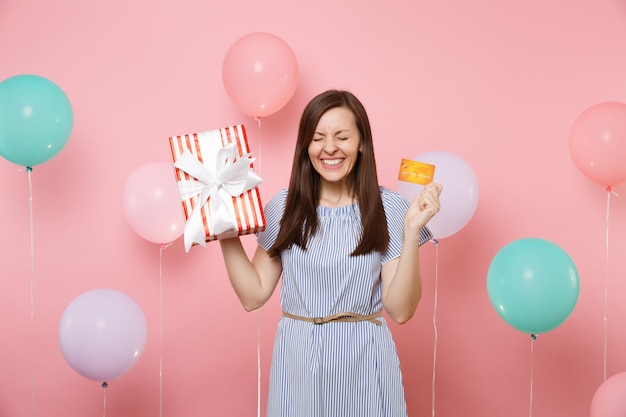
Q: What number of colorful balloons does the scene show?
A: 8